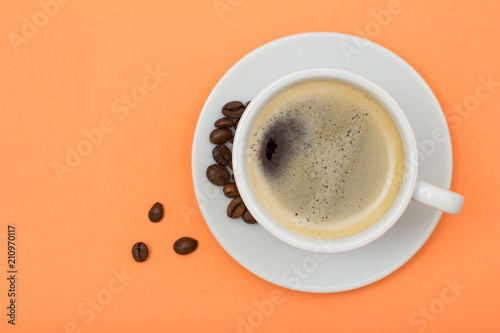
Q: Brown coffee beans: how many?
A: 11